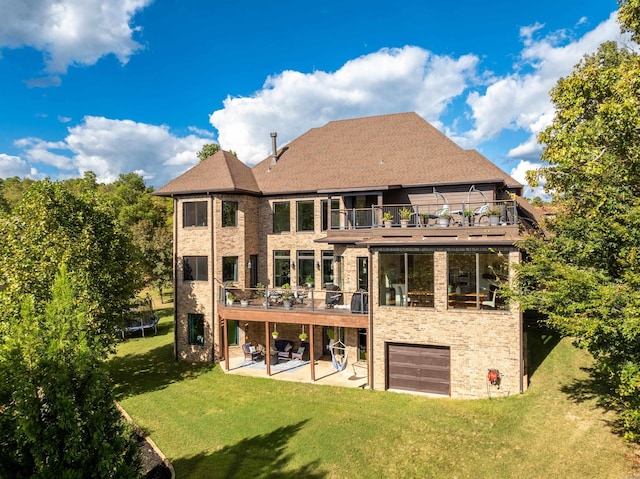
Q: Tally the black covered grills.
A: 2